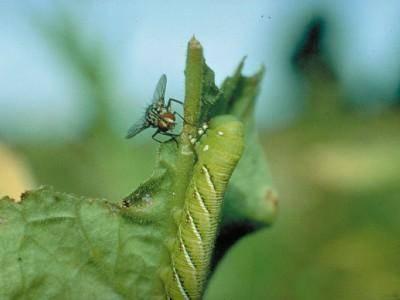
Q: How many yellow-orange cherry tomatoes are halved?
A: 0